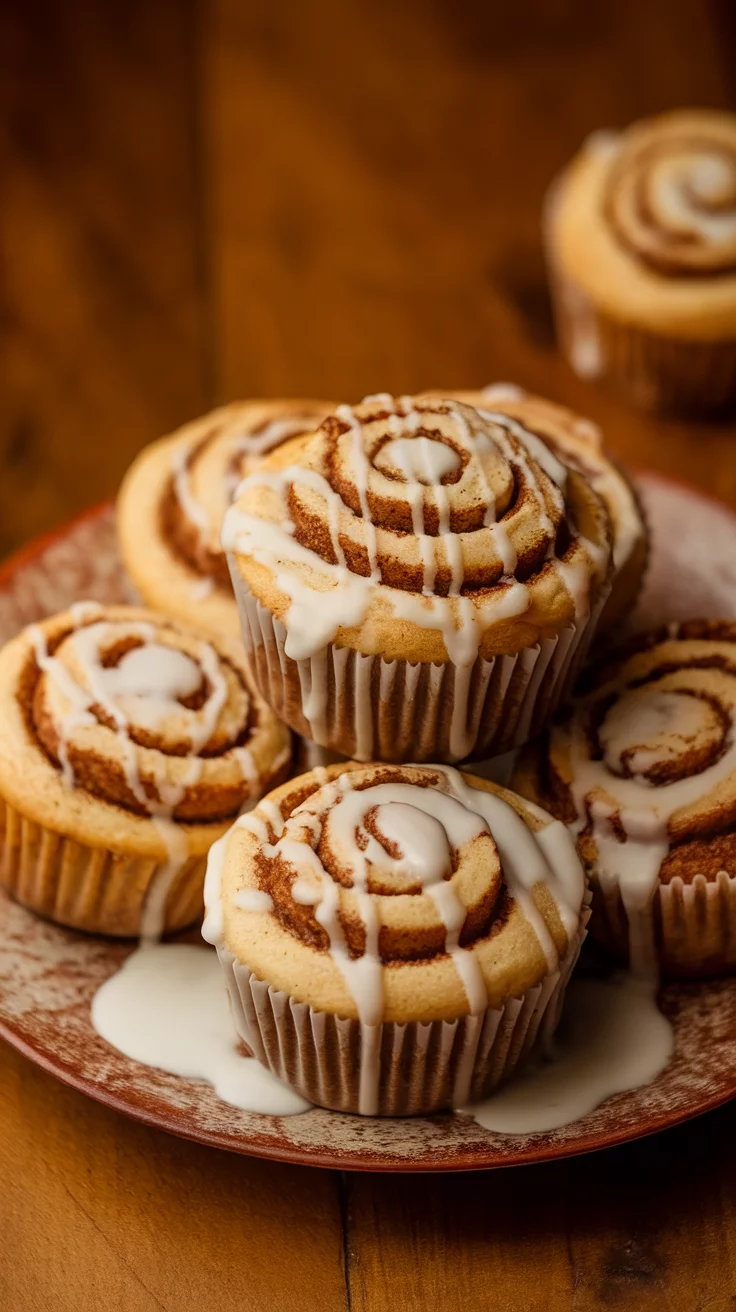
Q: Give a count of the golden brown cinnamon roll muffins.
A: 7